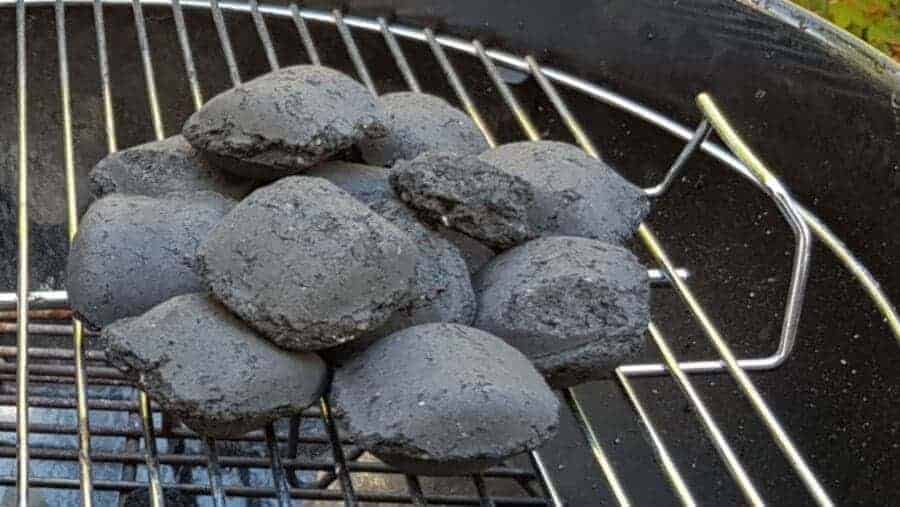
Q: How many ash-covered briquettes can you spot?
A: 0